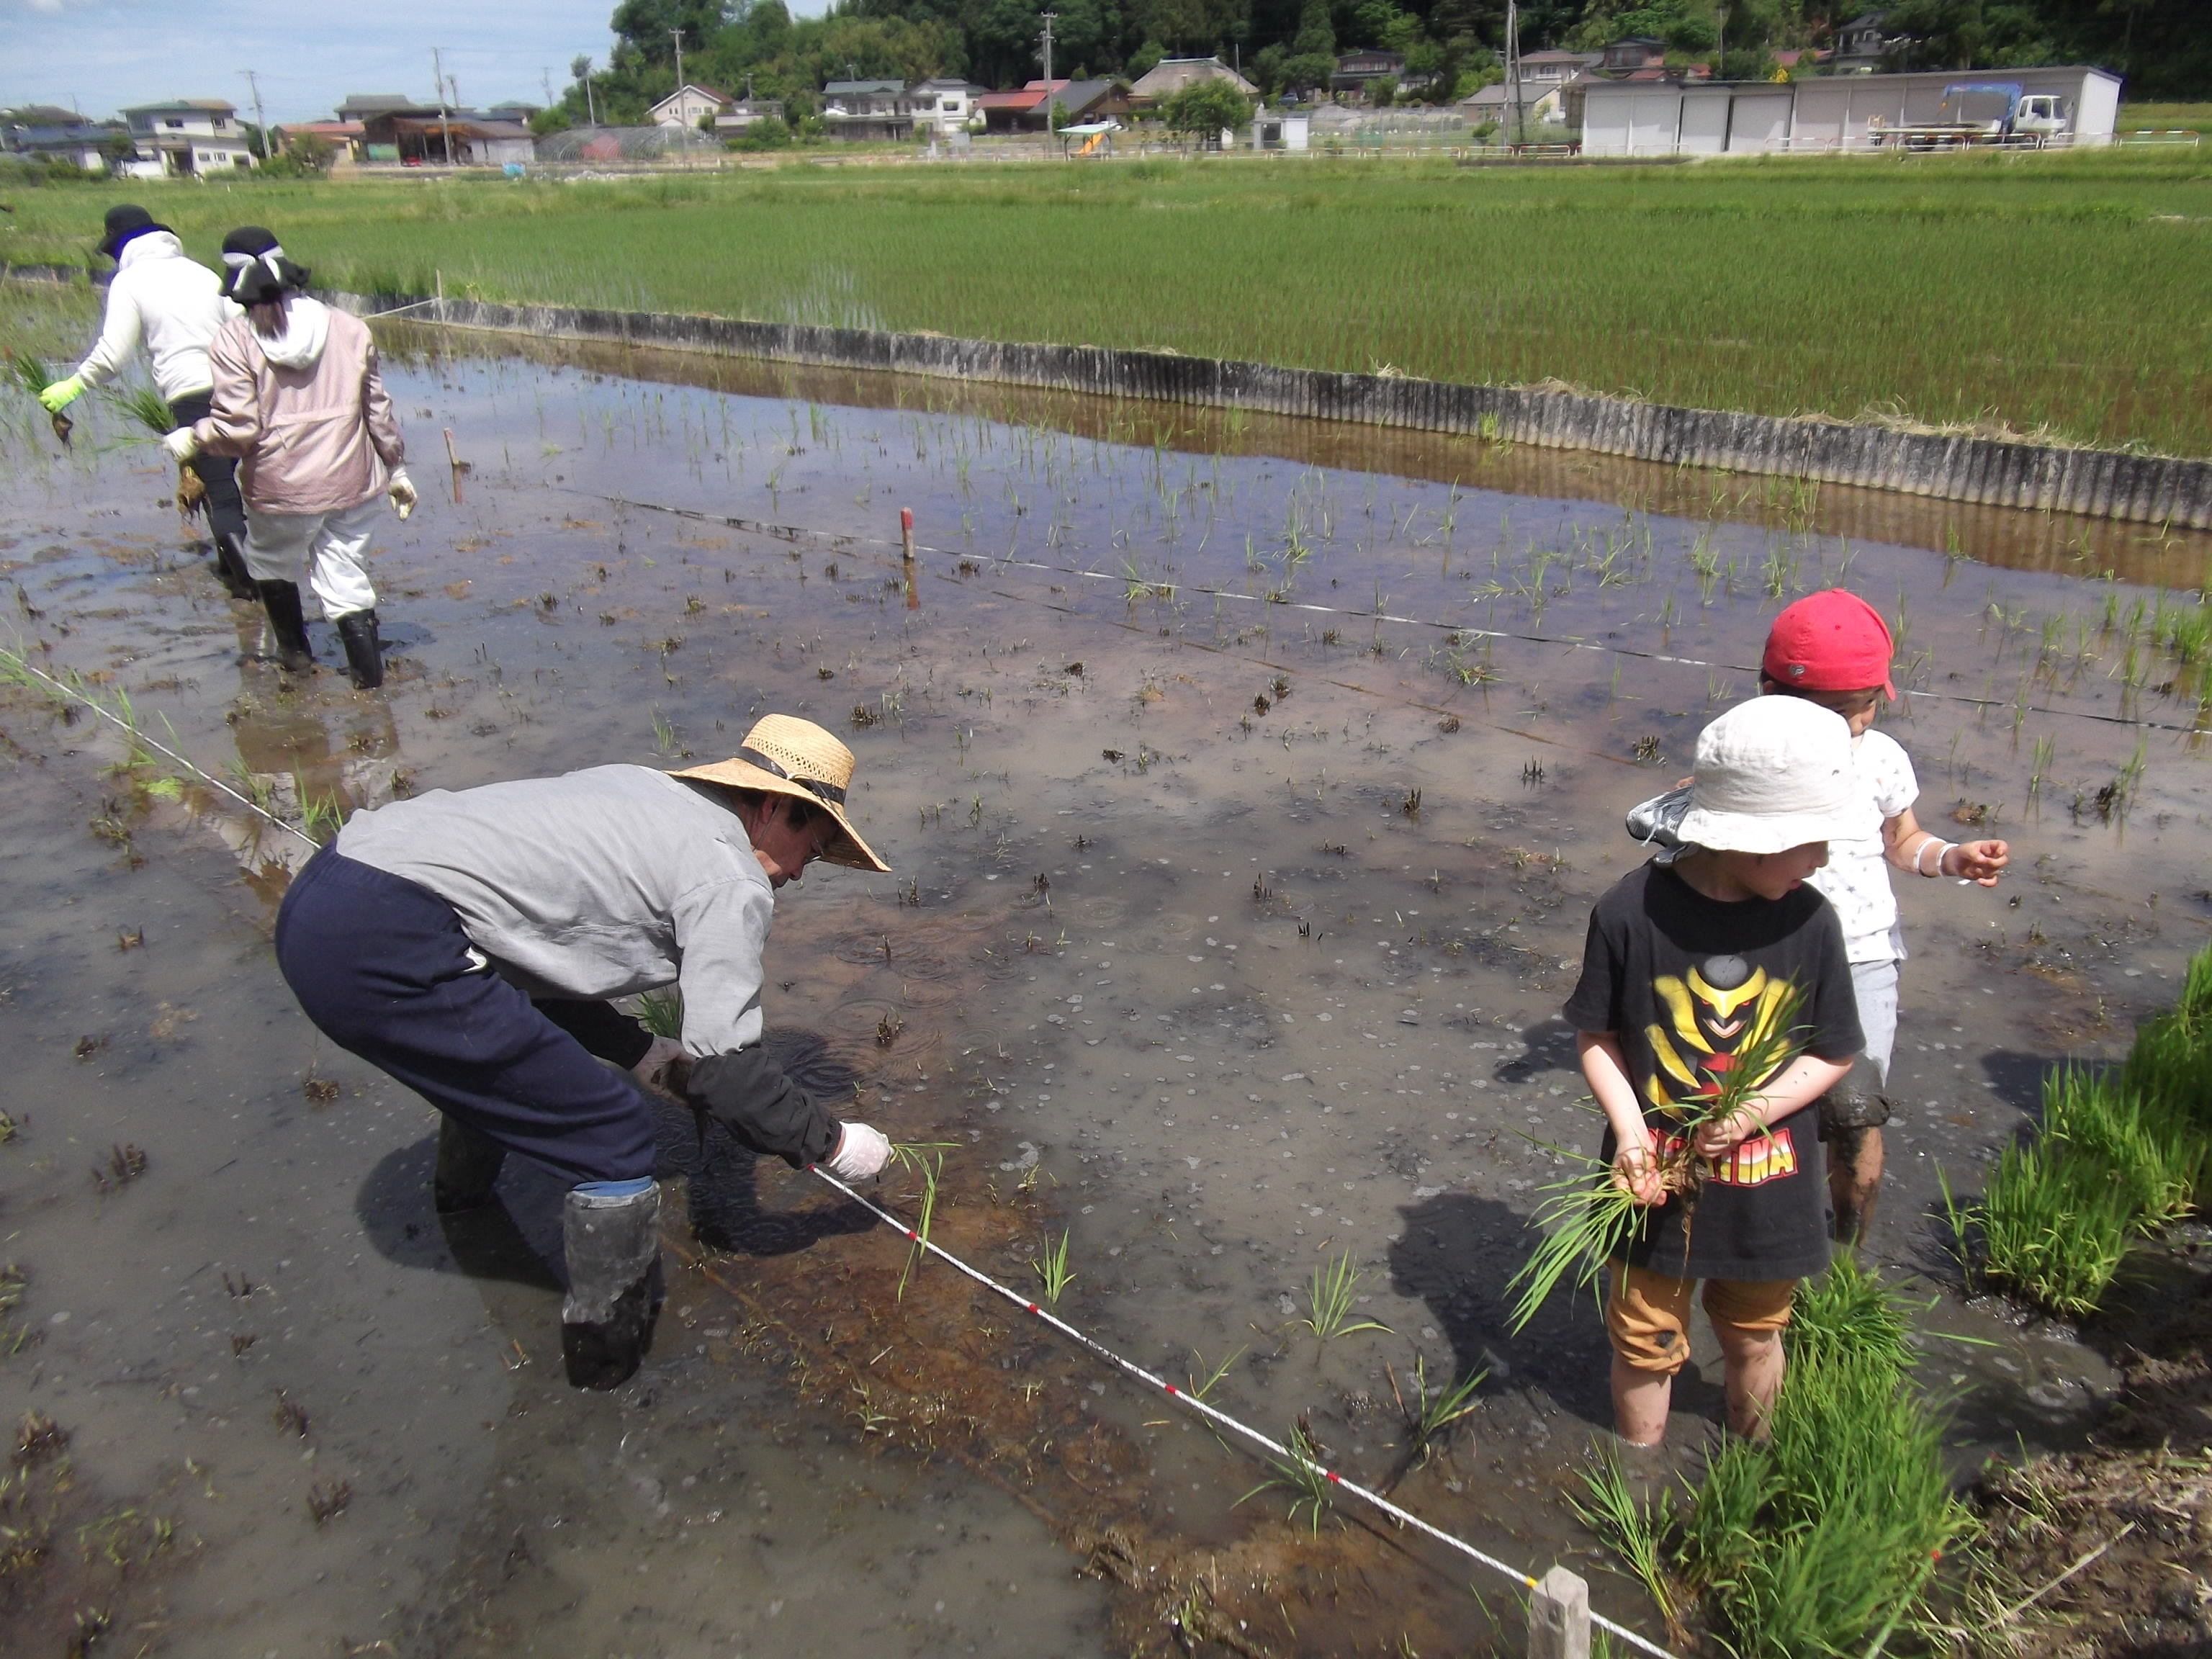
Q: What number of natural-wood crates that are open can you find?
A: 0